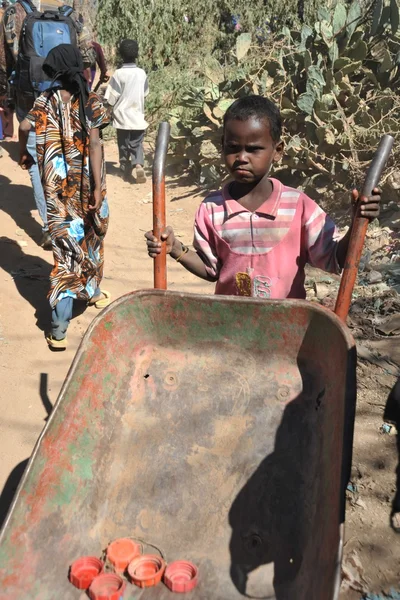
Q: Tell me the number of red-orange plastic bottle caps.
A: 5